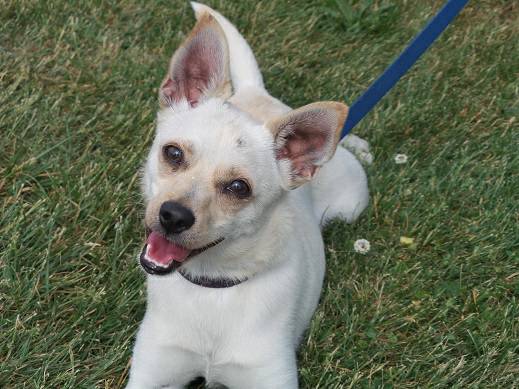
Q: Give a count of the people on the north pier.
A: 0